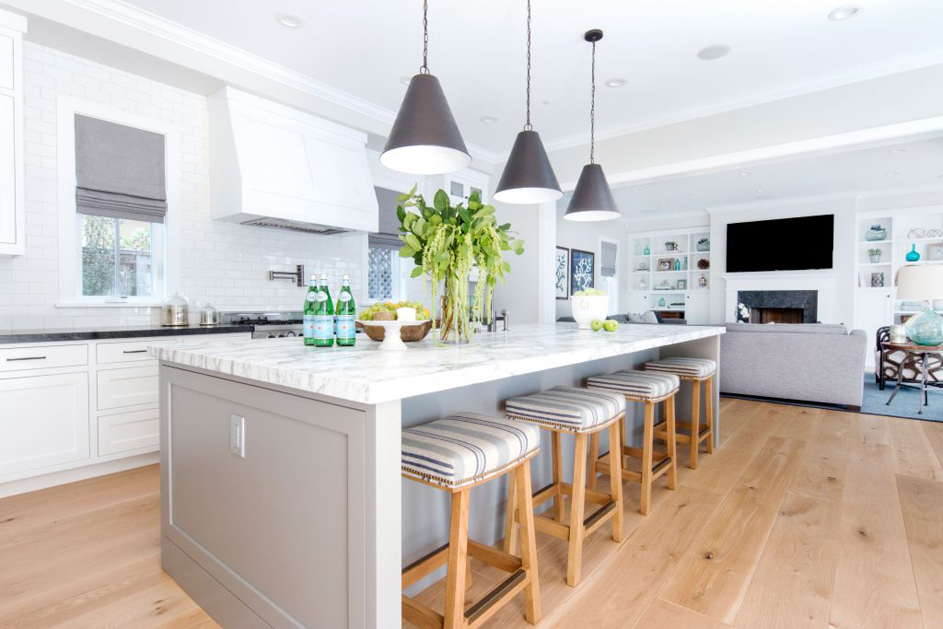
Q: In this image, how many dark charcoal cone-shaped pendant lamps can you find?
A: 3